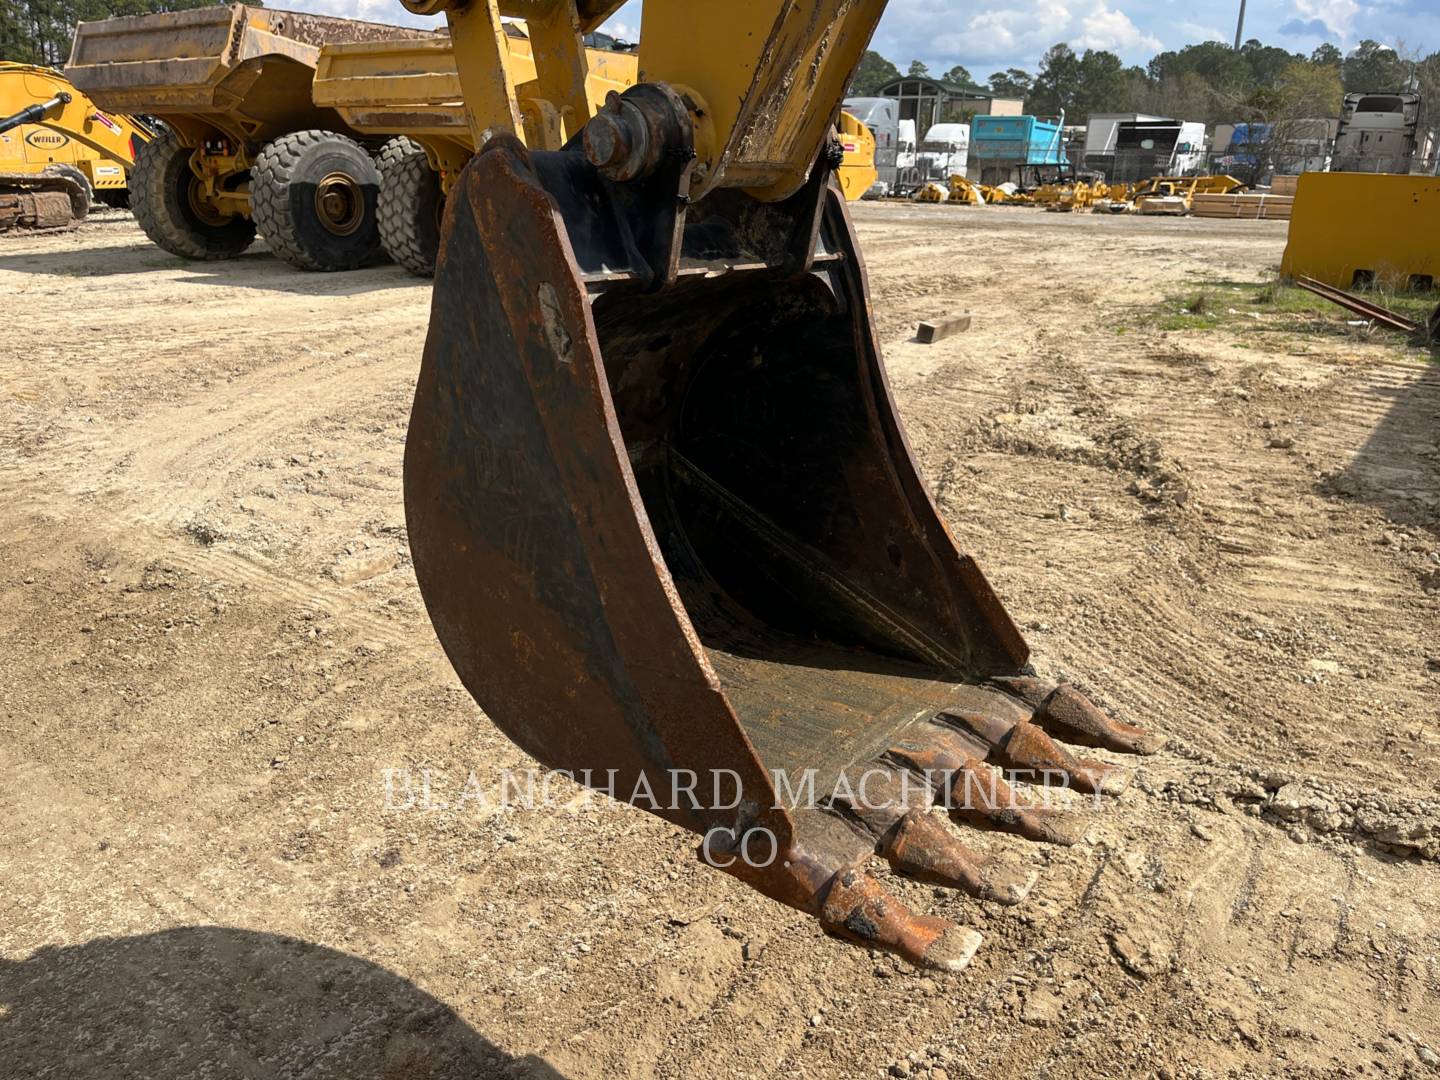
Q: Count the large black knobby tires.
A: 3